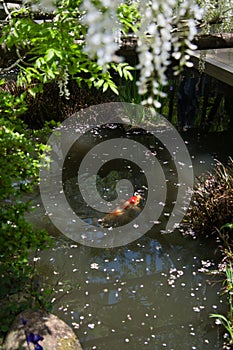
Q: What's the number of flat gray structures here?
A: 1